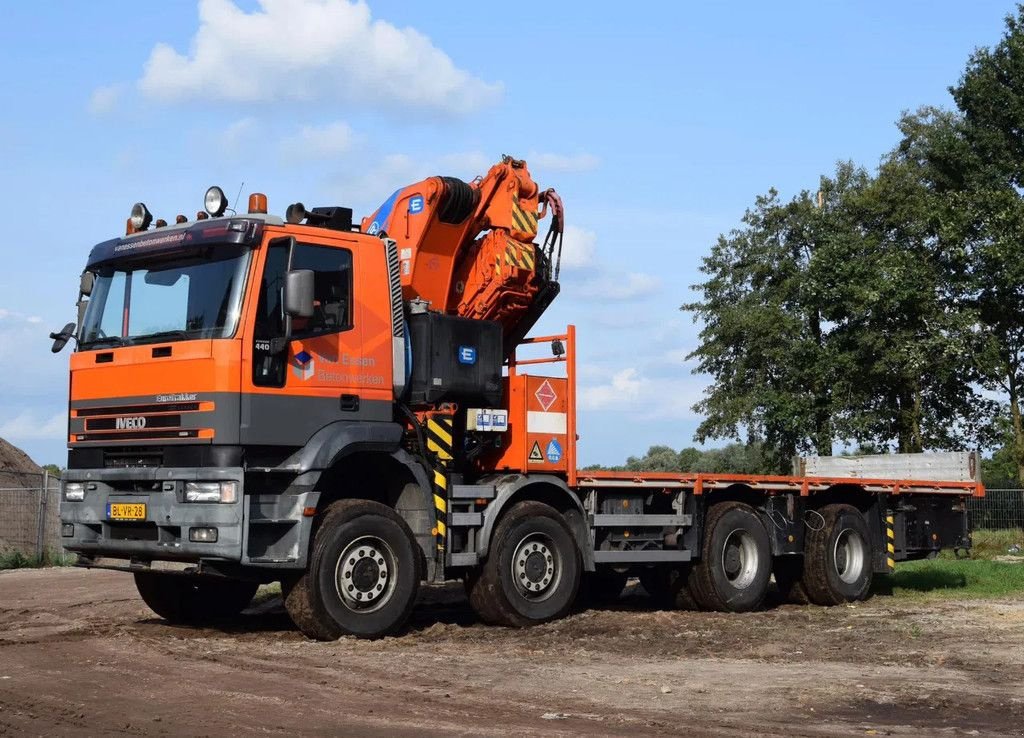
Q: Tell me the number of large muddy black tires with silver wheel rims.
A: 4